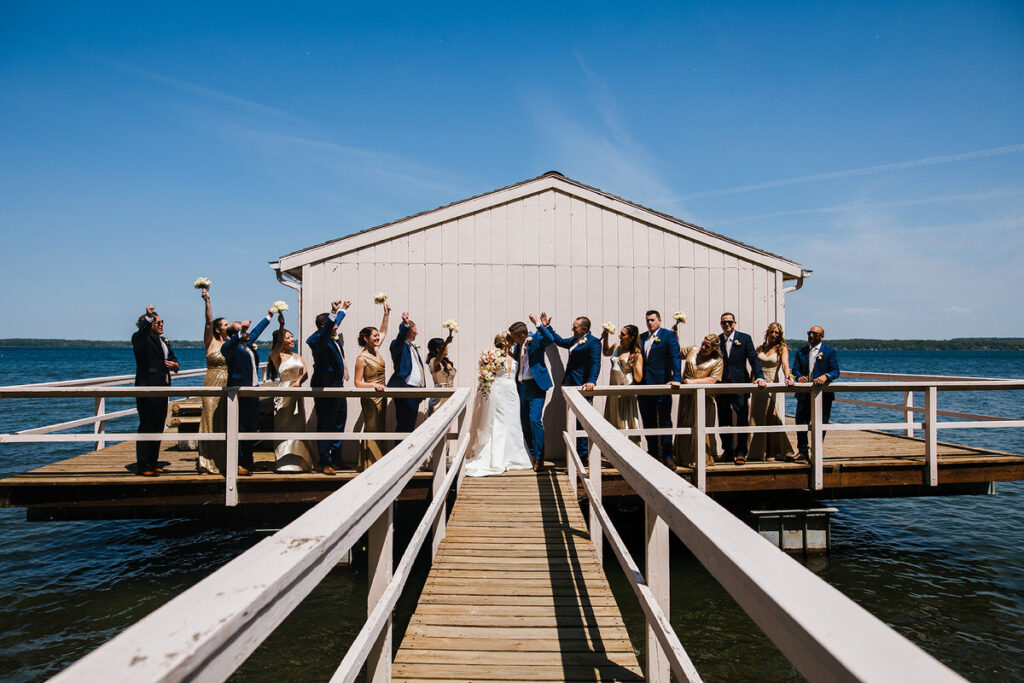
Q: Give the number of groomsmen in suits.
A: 8